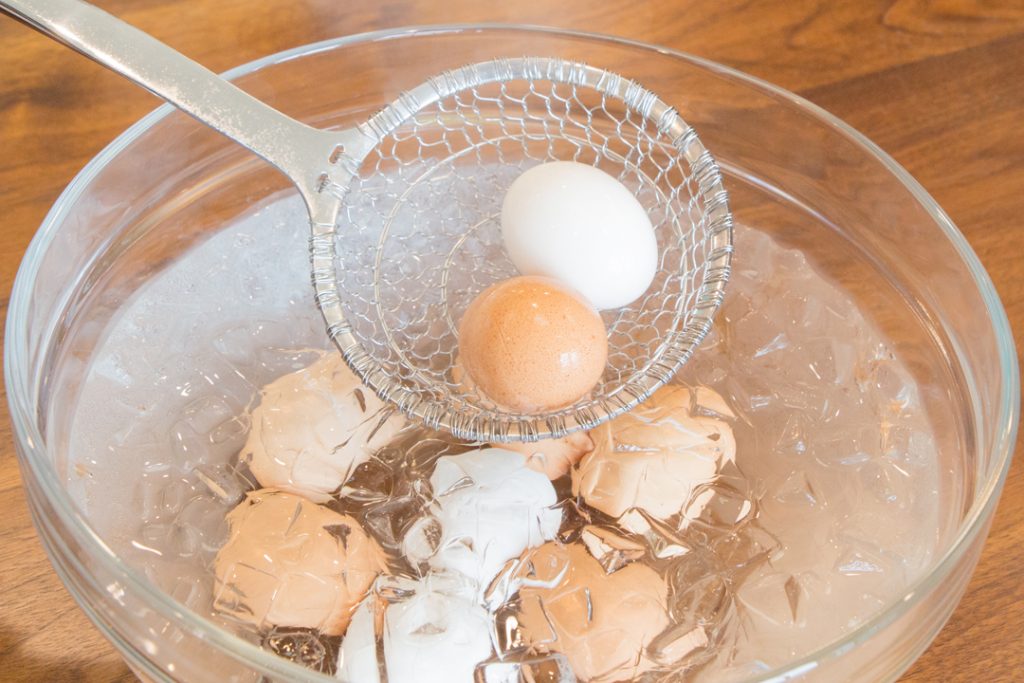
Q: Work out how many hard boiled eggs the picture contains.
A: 9